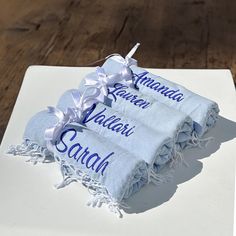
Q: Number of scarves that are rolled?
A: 4